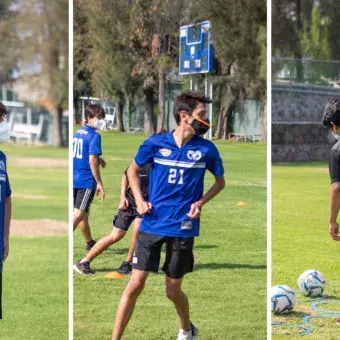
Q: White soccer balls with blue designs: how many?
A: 2